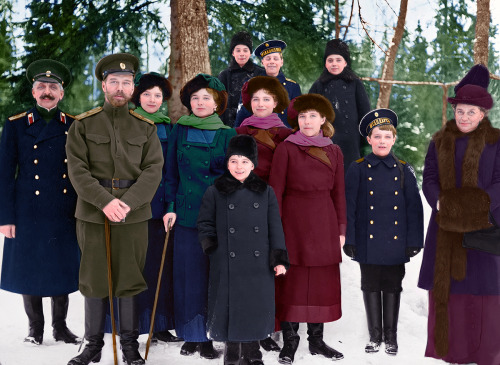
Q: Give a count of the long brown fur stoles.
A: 1